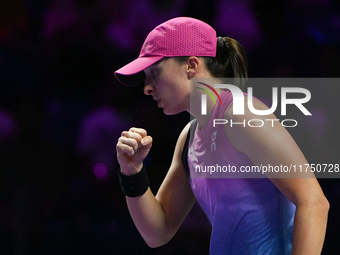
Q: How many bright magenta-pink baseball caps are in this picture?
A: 1